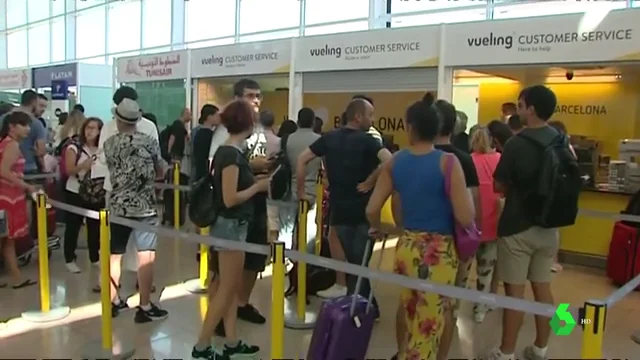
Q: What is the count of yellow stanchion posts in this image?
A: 8